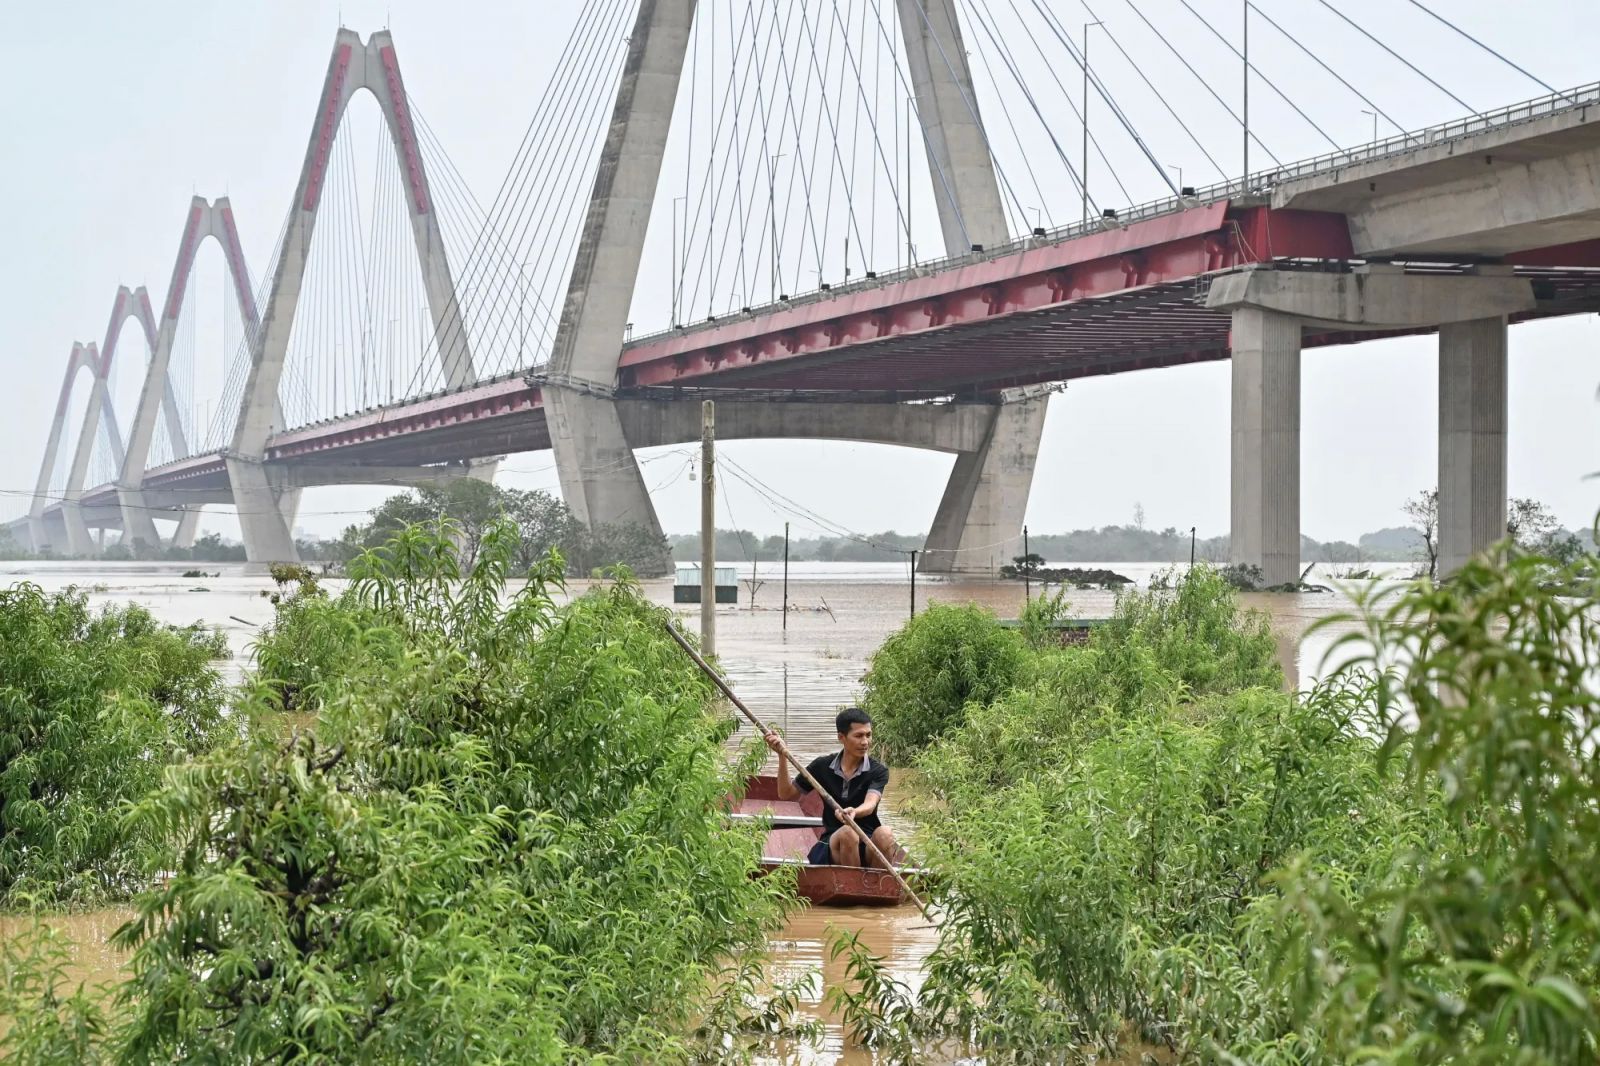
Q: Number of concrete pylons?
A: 5